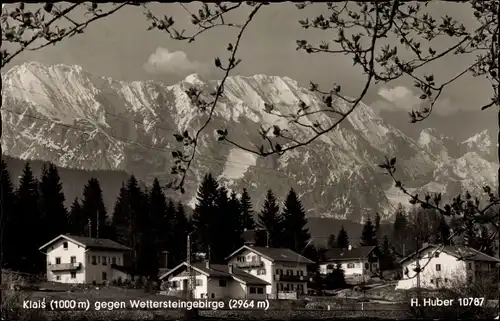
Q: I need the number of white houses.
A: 5